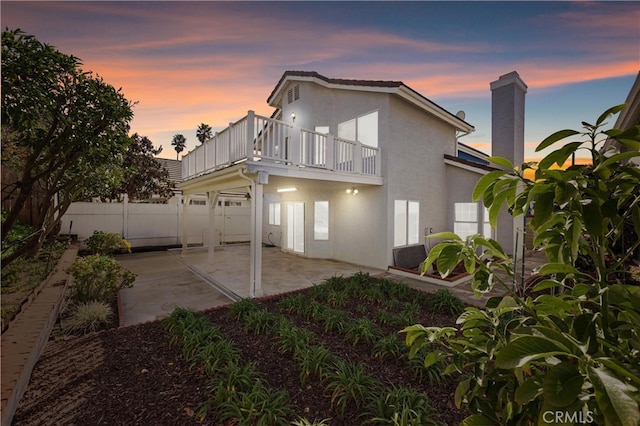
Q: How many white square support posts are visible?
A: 3